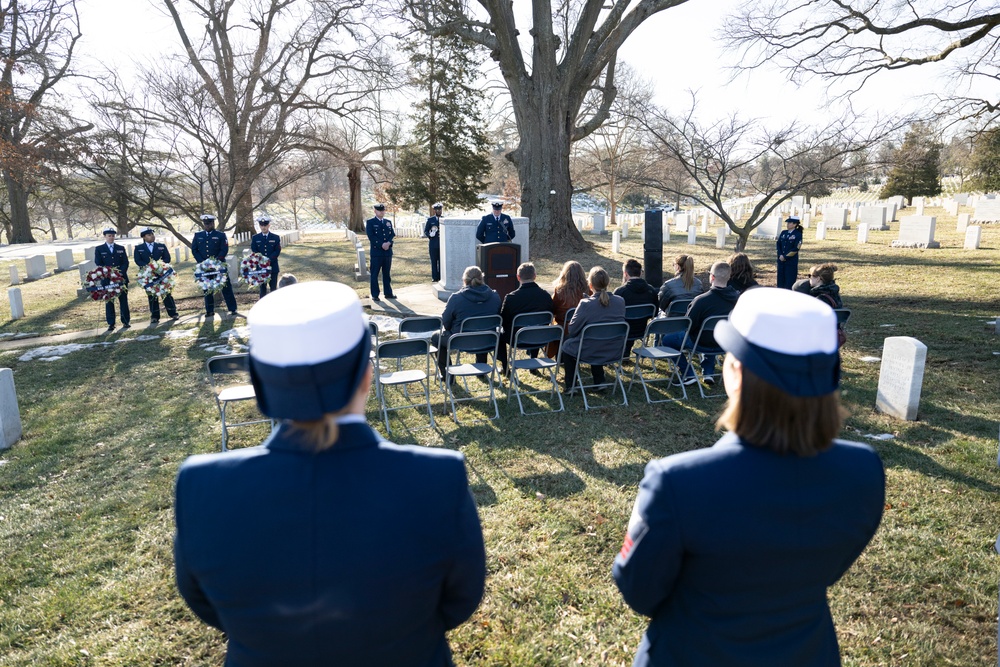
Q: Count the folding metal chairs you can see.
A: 15